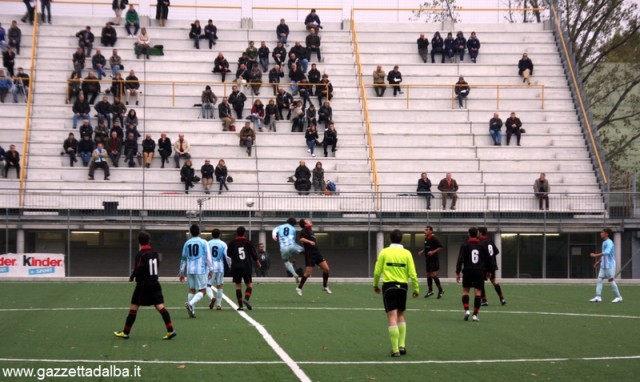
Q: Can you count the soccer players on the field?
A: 10